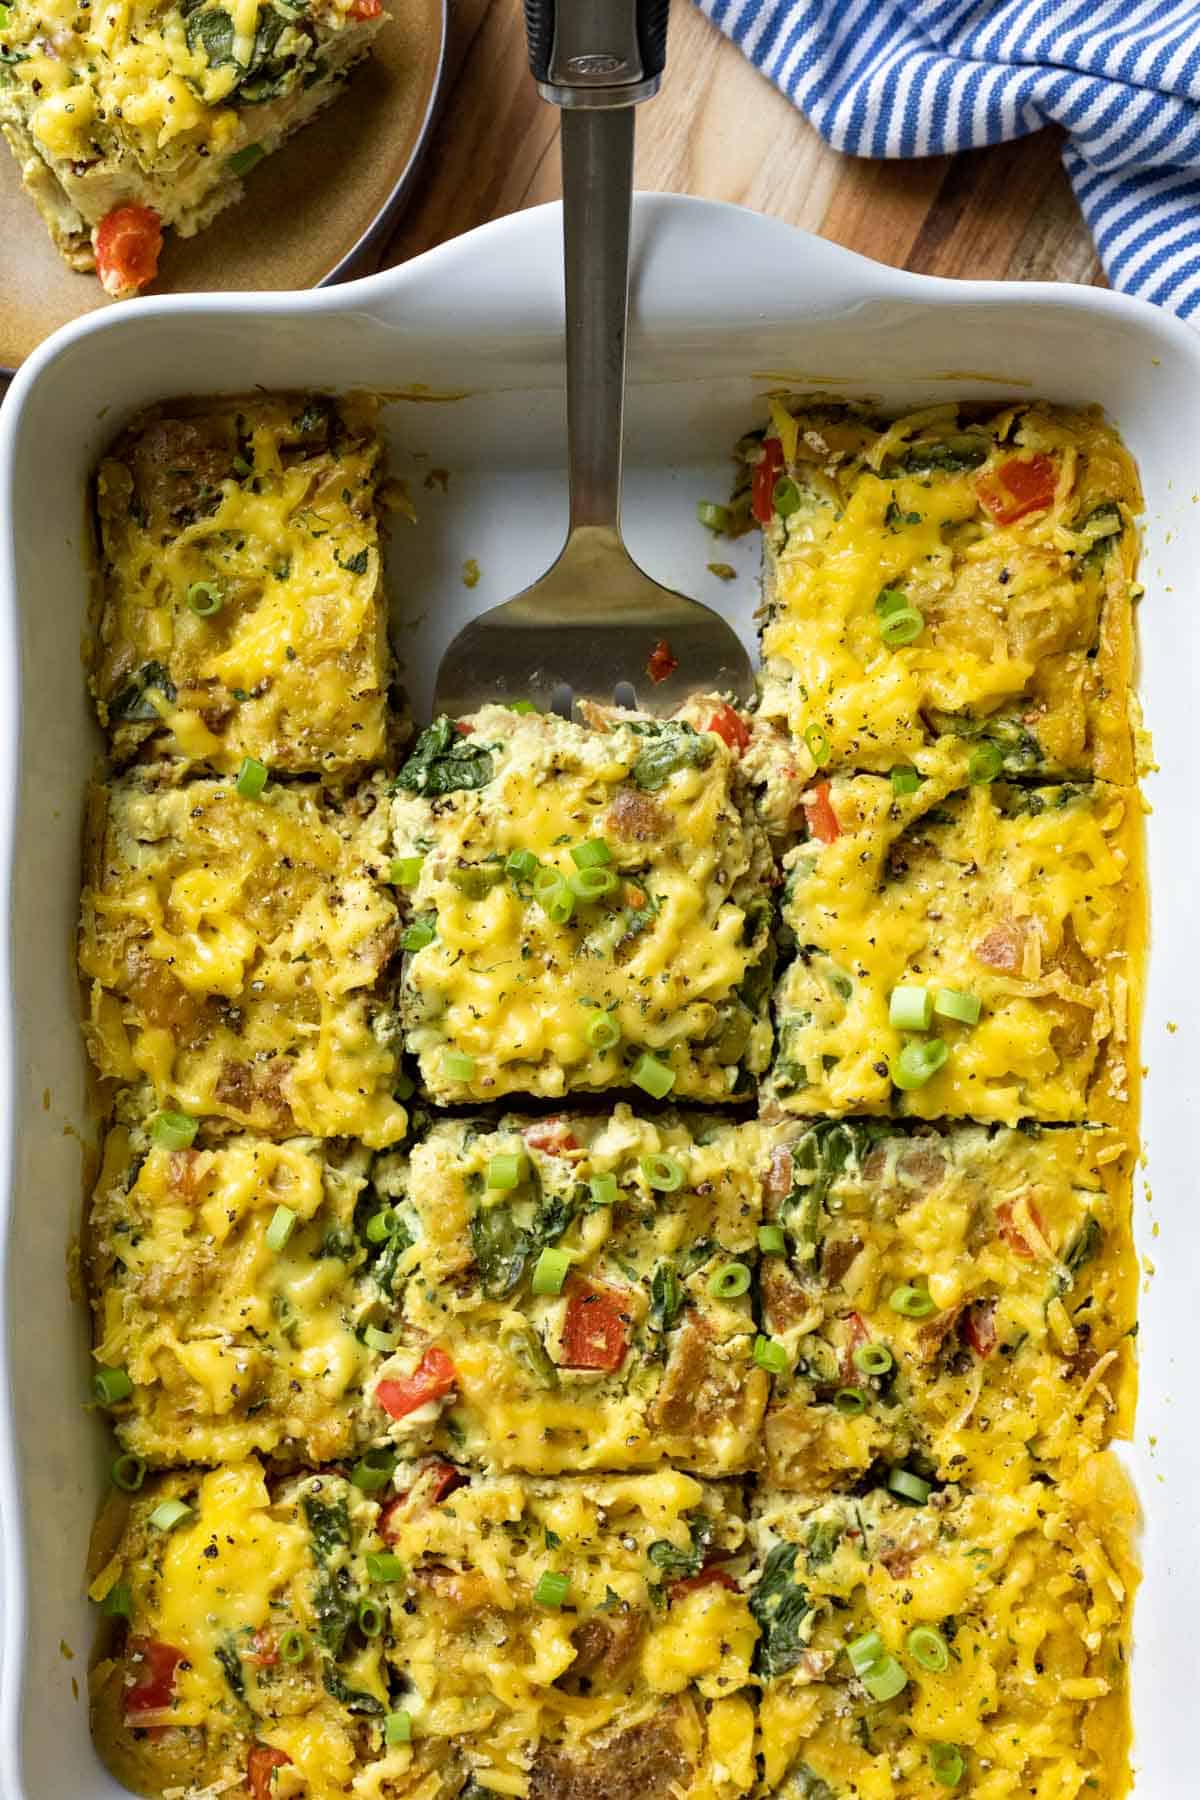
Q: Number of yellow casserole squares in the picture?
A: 12